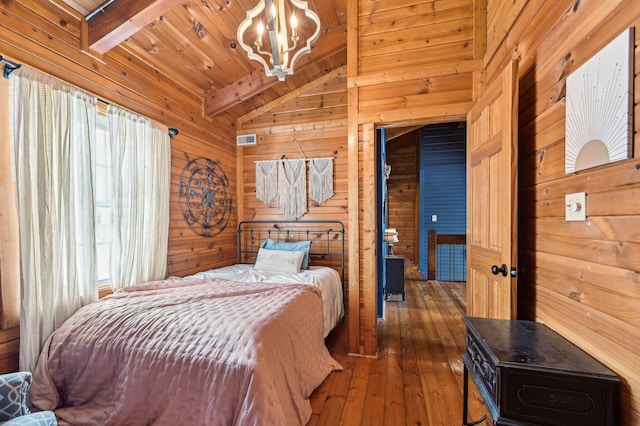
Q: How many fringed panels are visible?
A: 3